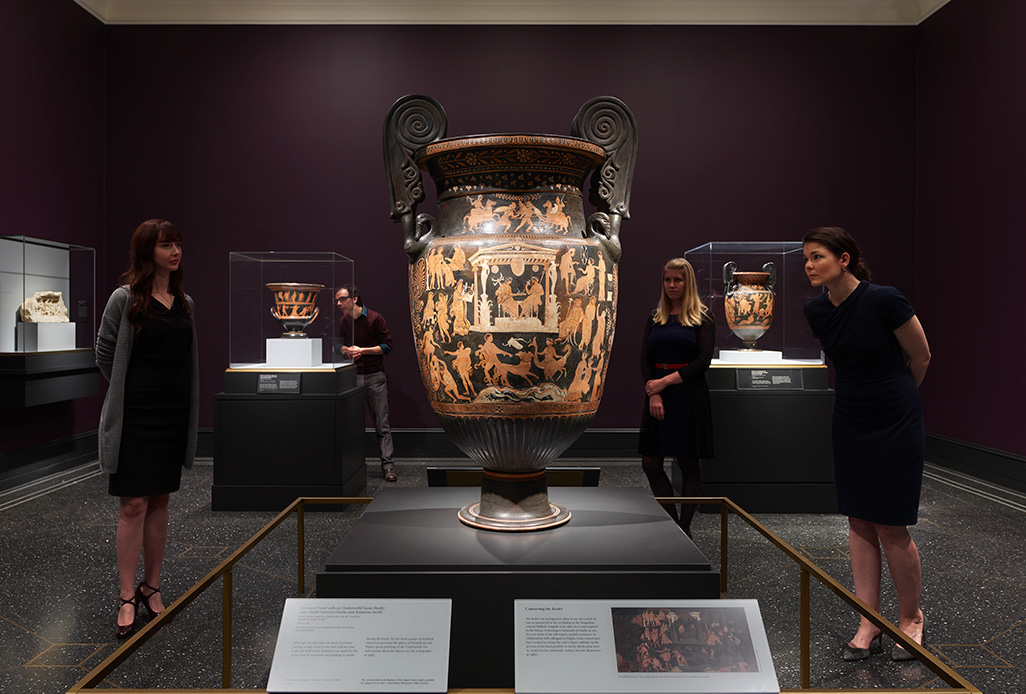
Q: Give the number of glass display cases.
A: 3